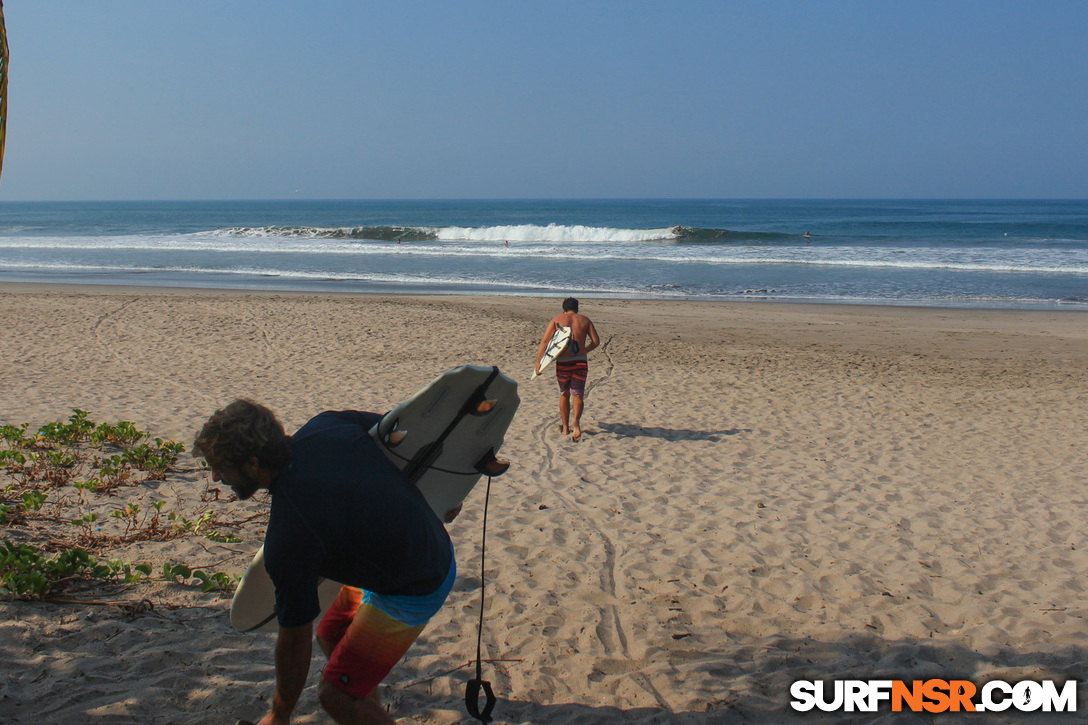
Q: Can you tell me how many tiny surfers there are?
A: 4